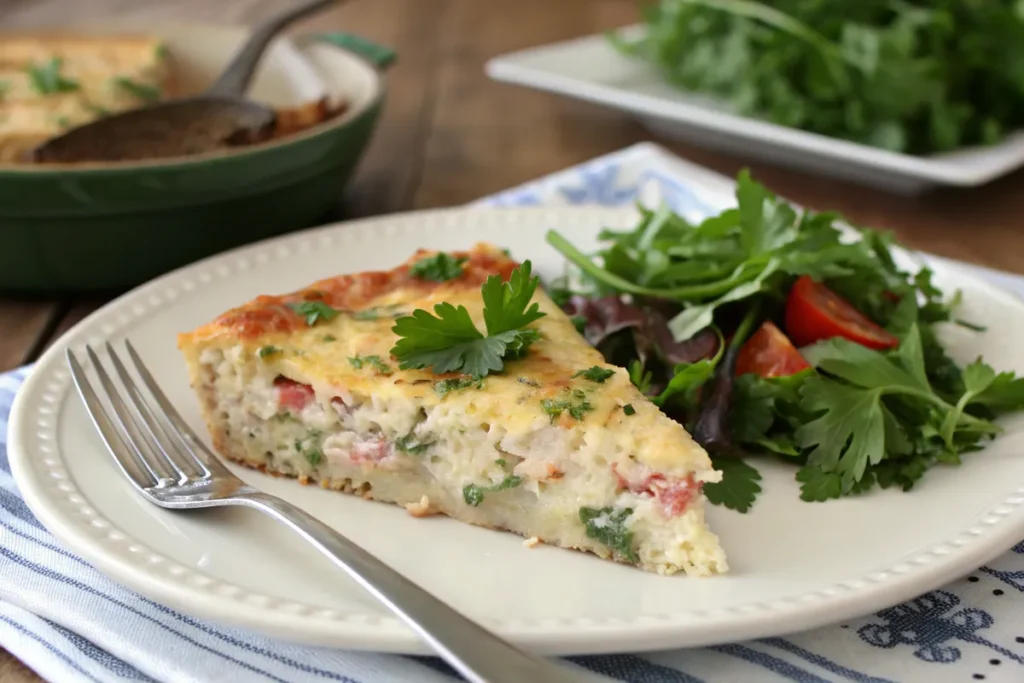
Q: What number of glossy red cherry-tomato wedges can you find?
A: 2